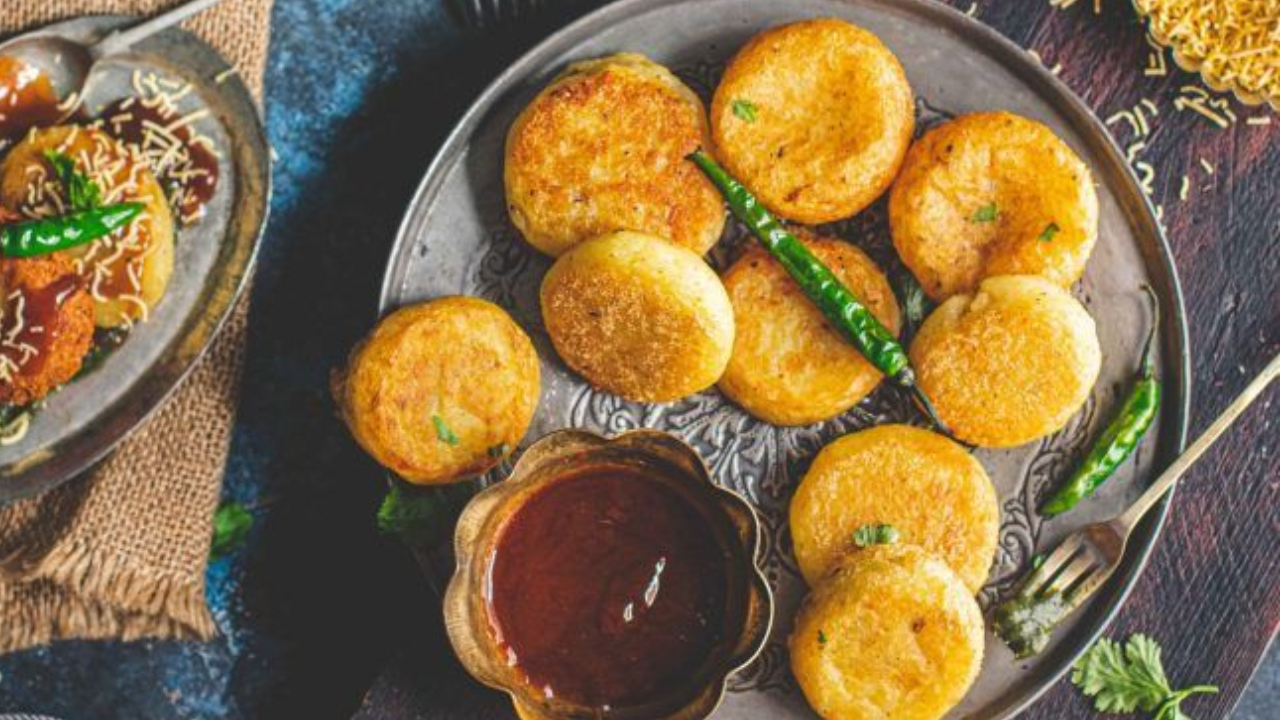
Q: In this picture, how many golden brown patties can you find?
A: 9